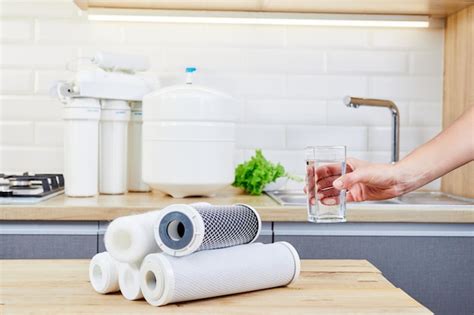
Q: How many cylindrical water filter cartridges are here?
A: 5